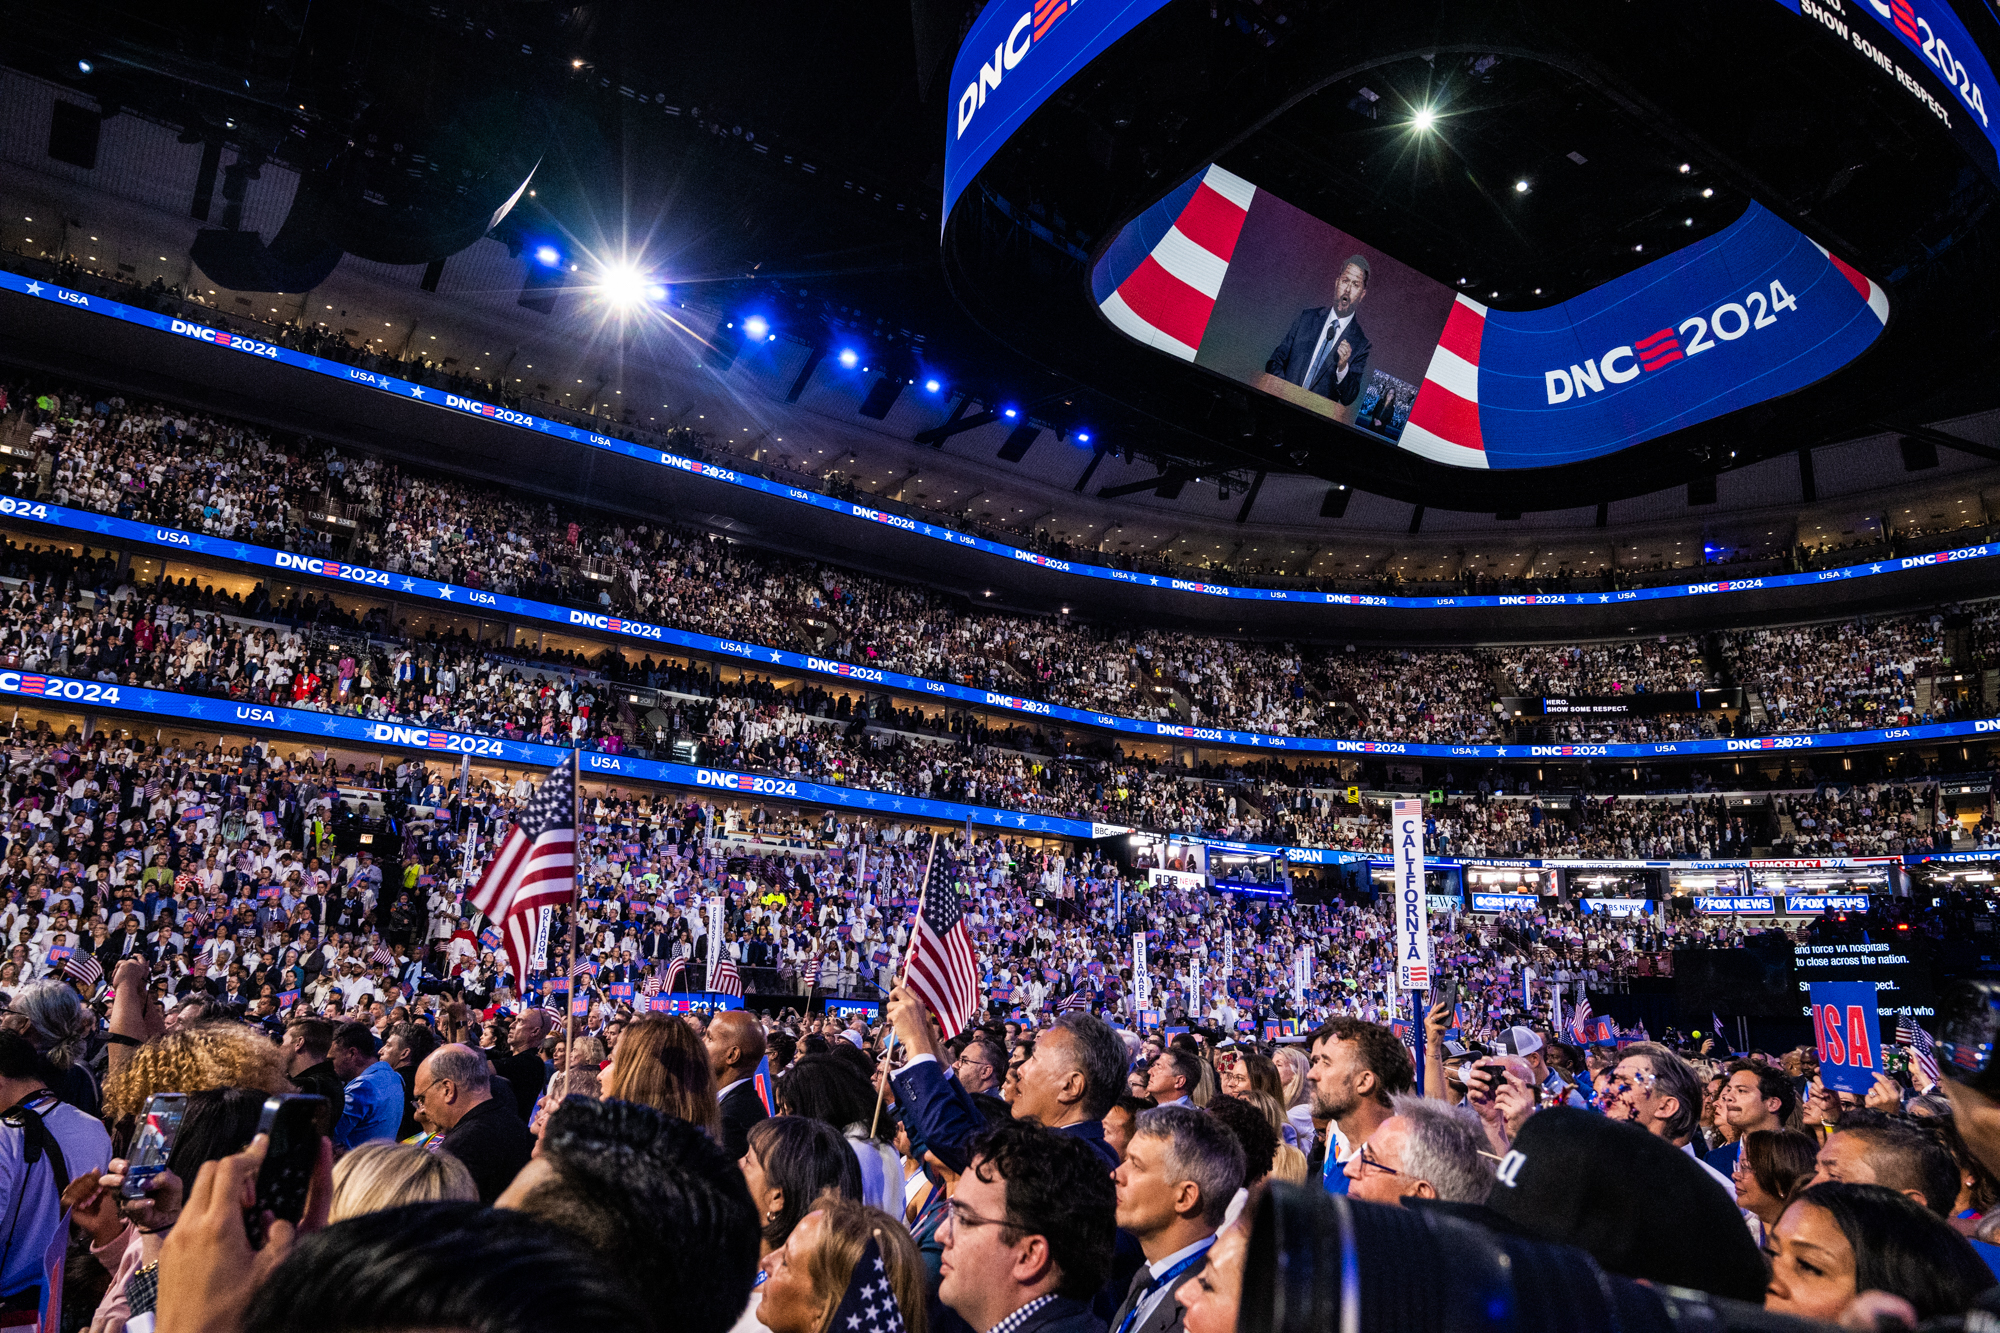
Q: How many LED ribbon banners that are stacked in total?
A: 3